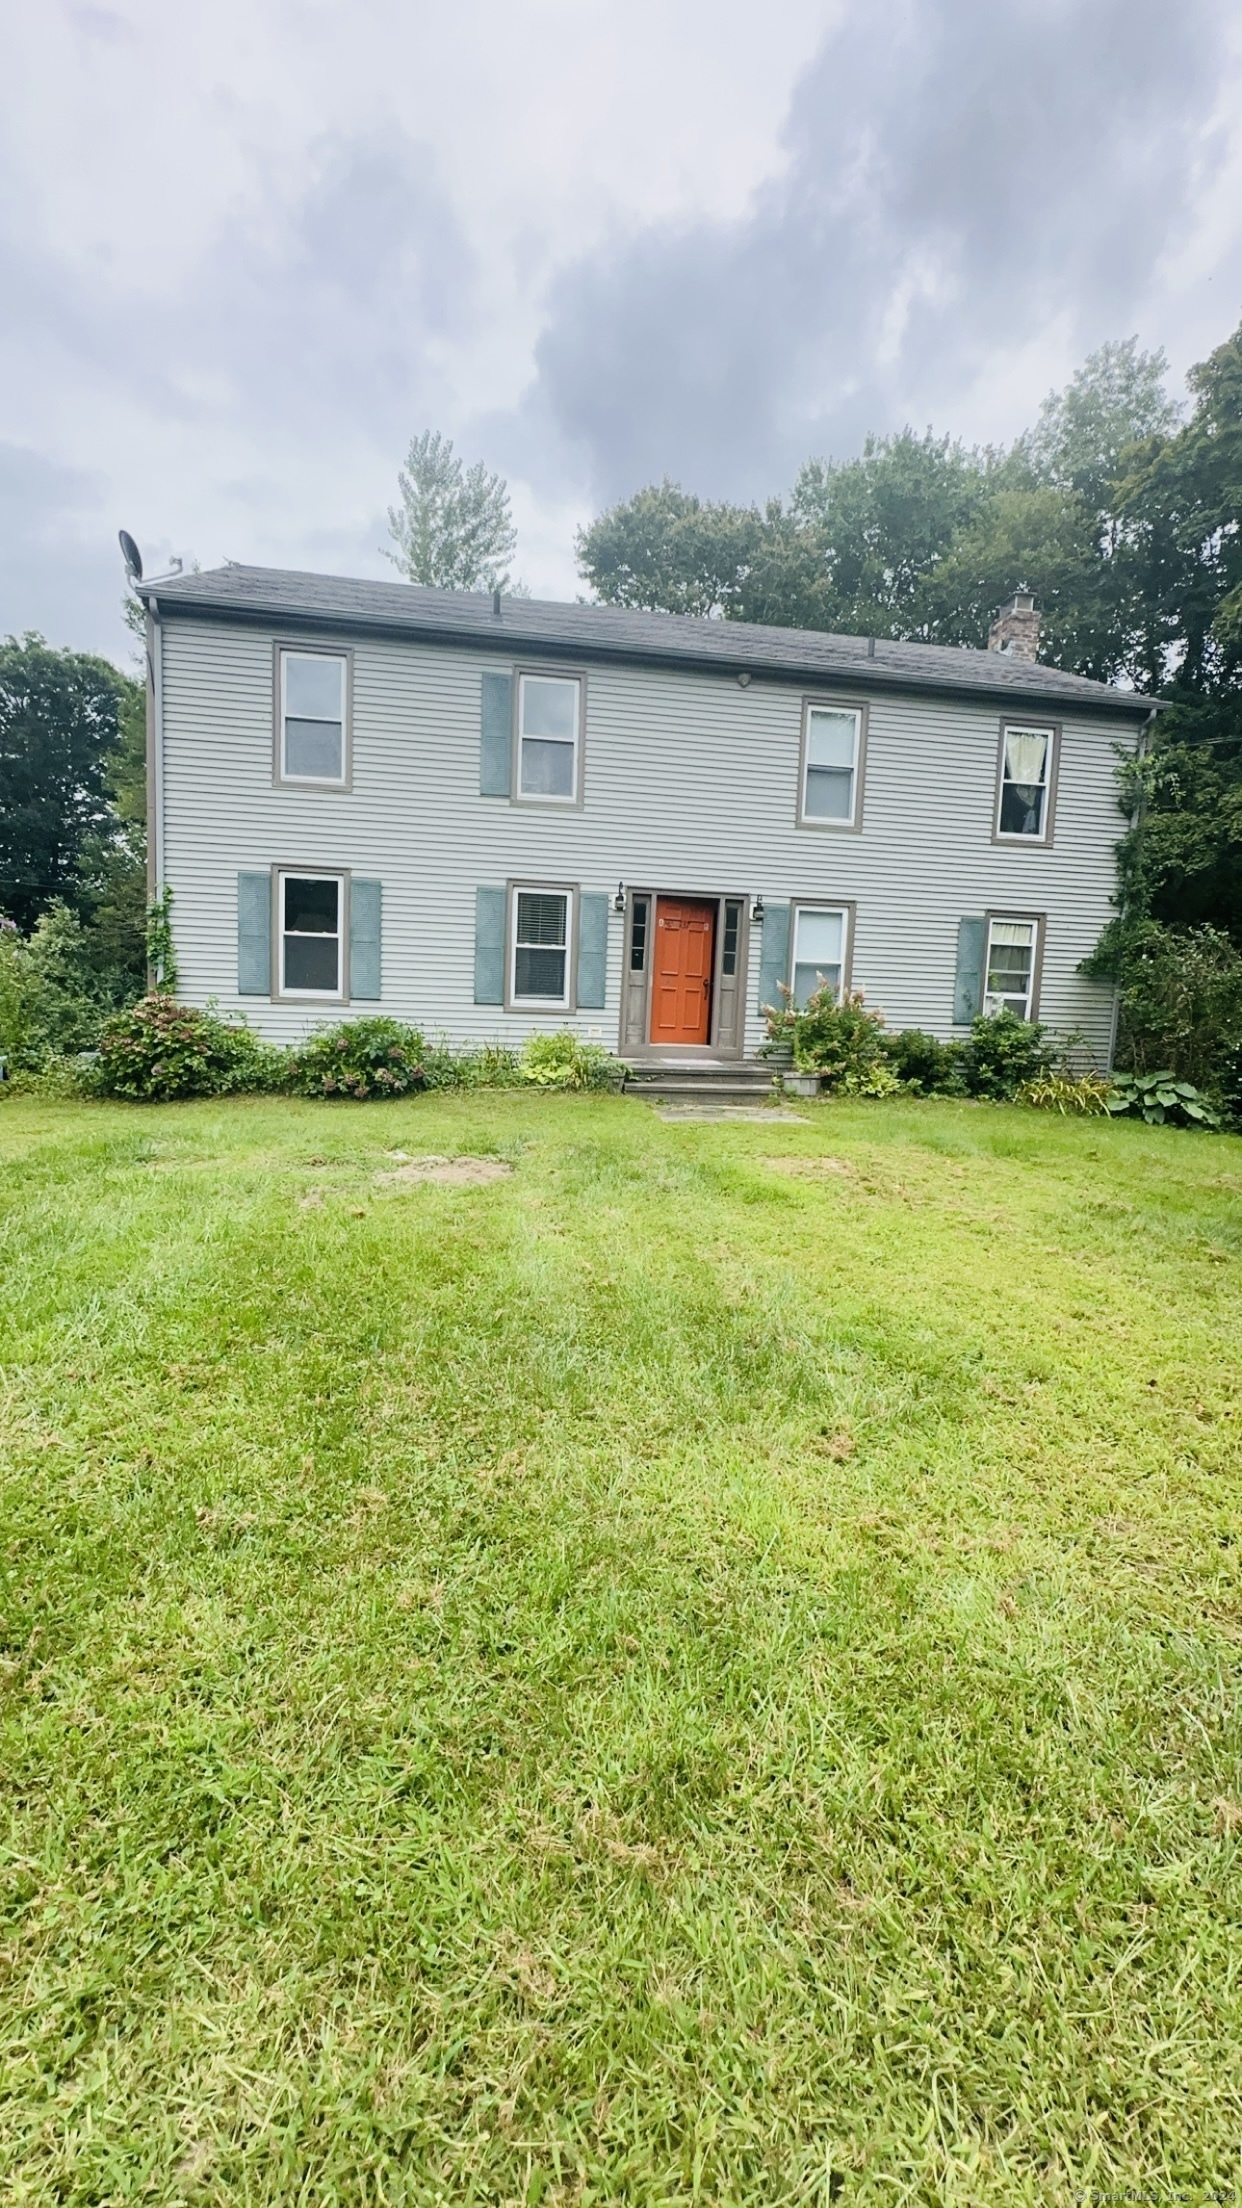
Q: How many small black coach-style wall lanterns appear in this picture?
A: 2